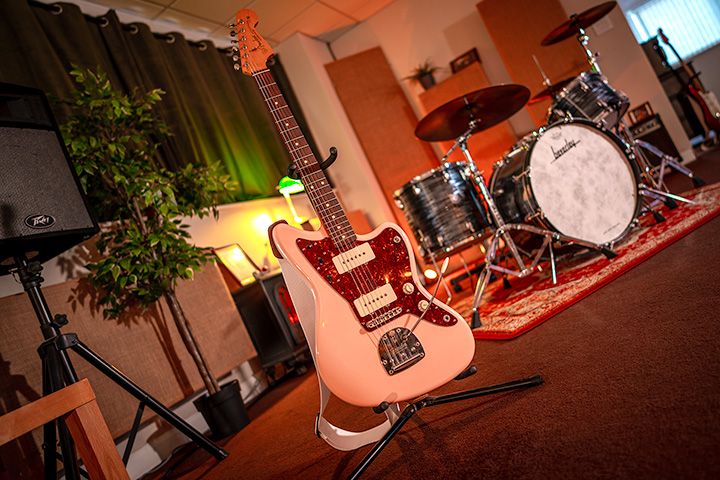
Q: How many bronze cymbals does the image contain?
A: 3